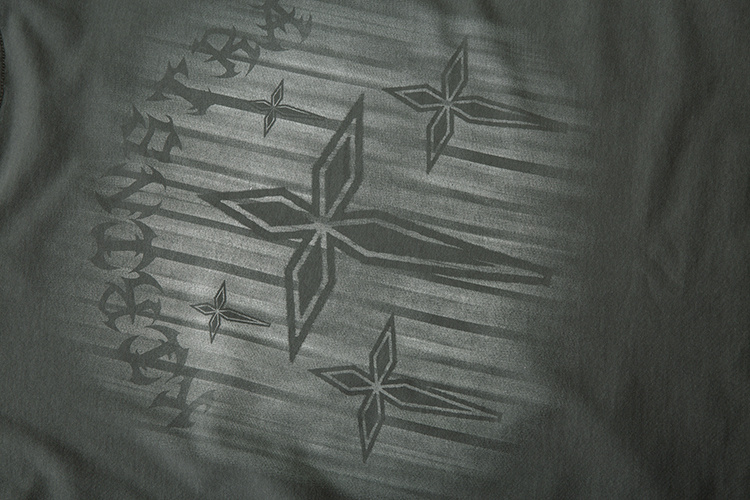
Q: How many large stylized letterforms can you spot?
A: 9